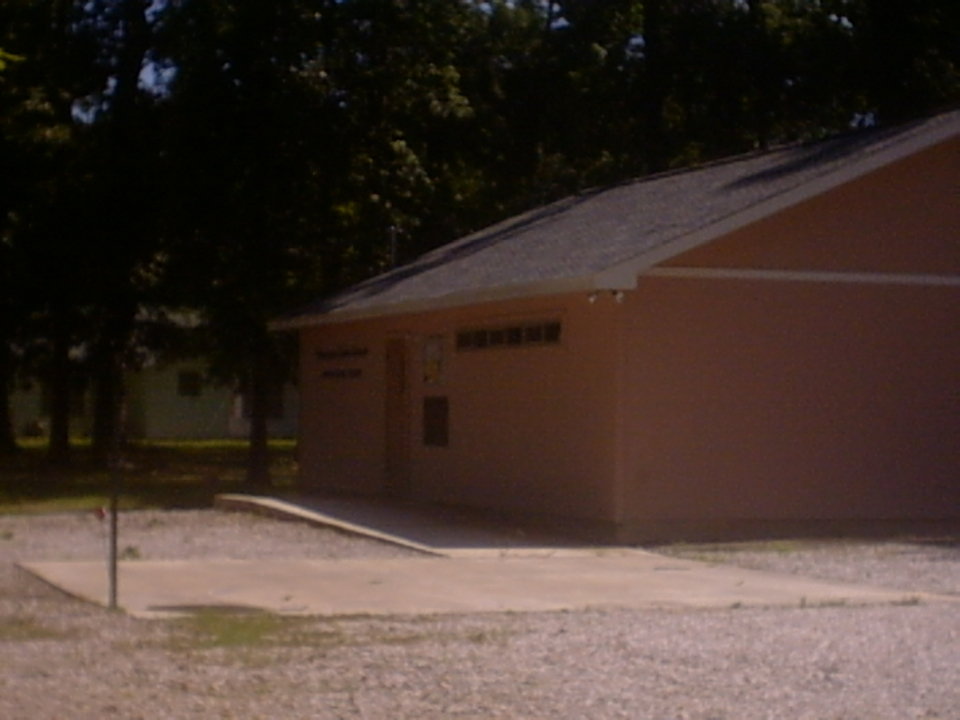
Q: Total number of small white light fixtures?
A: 2